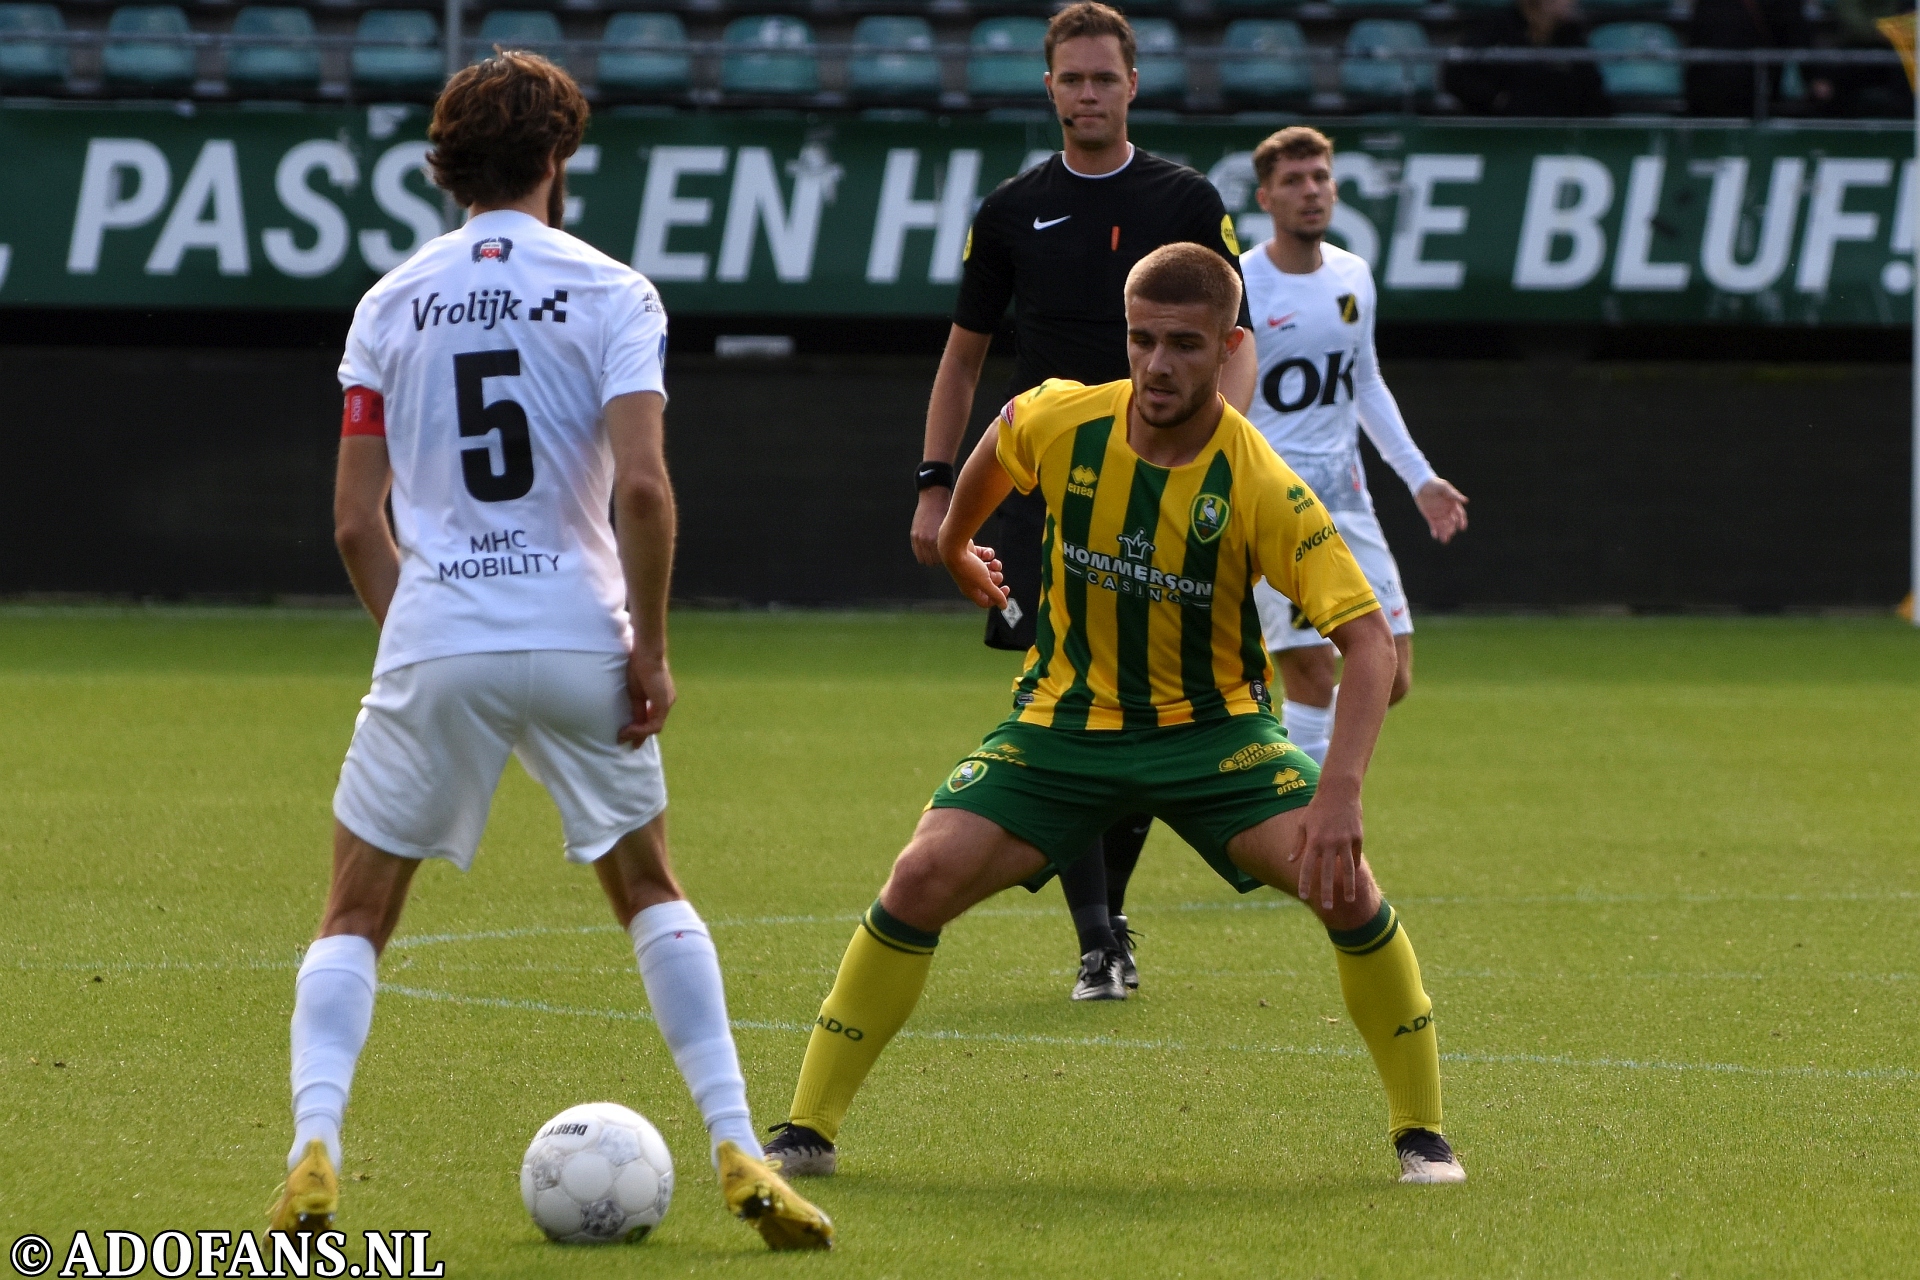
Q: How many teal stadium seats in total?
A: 13